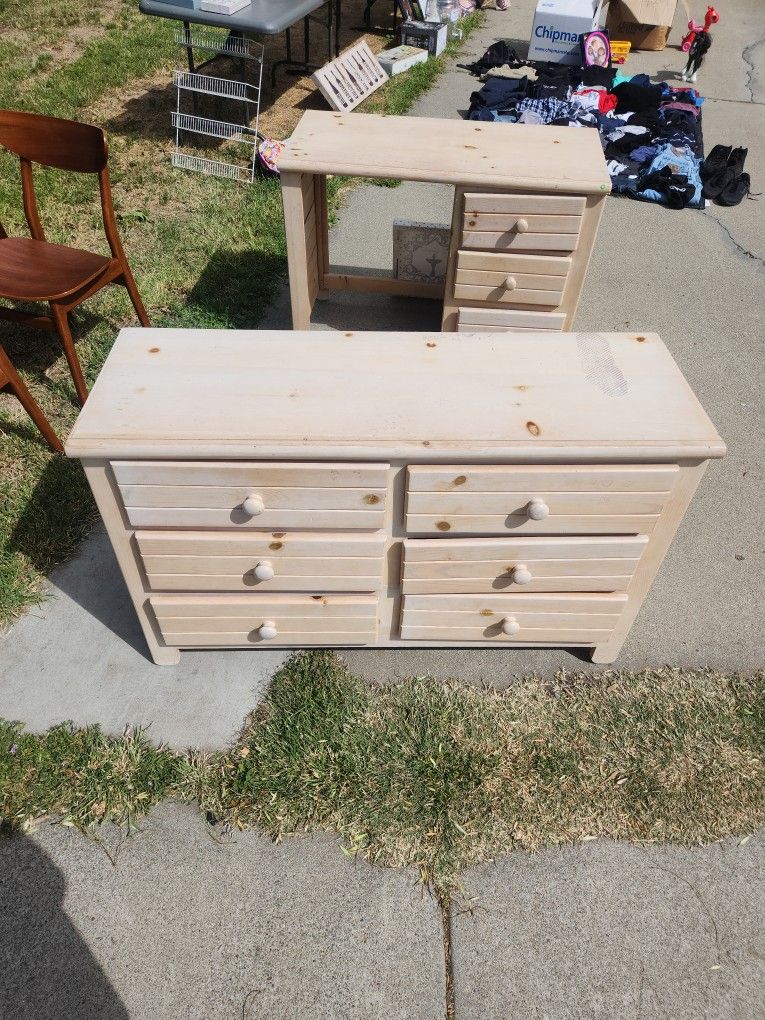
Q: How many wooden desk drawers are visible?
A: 3